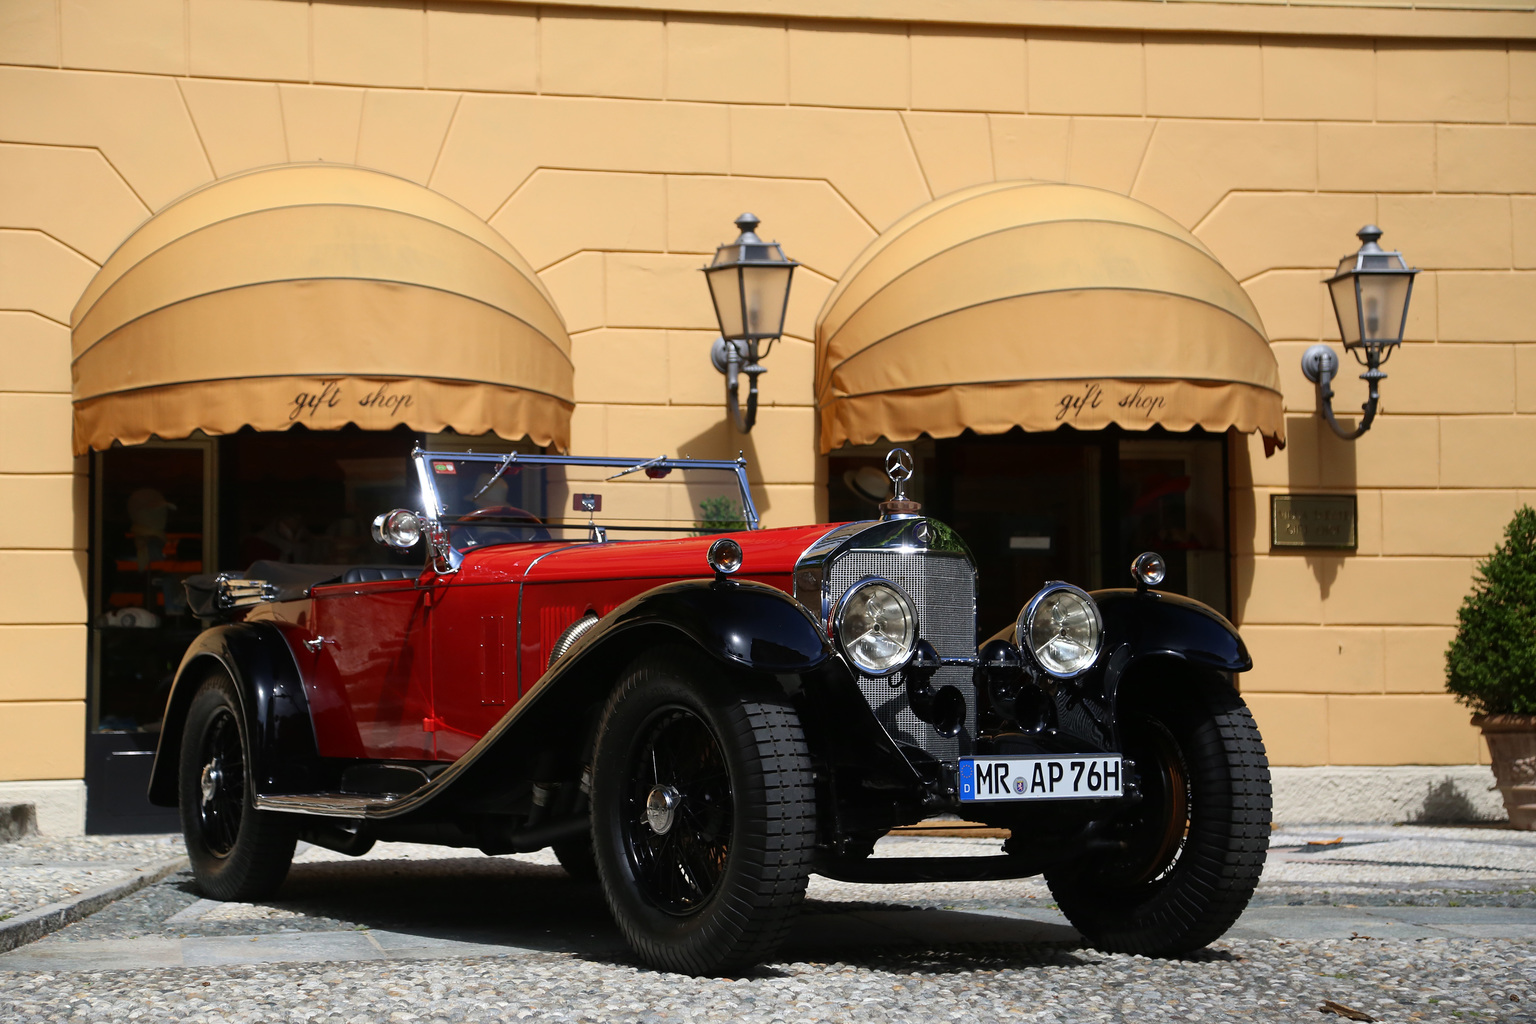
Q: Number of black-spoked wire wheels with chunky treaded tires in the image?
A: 3